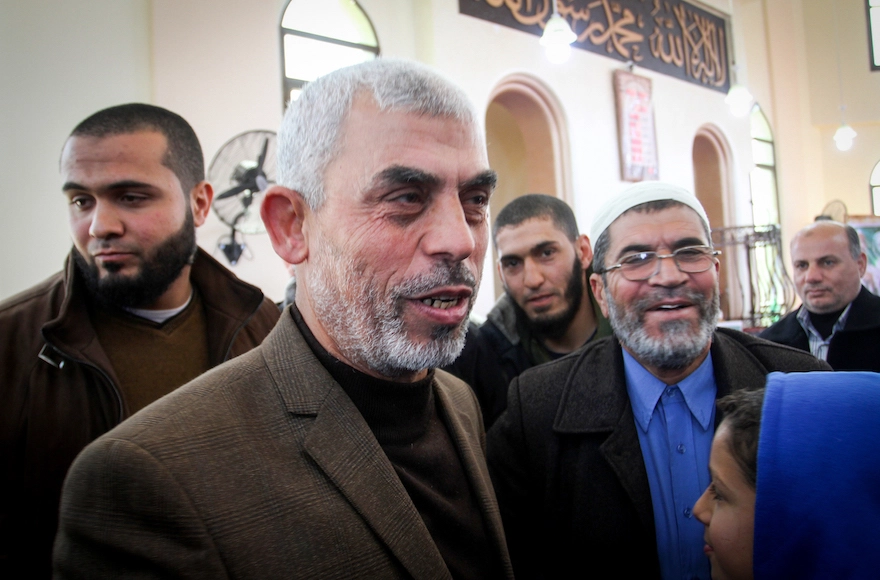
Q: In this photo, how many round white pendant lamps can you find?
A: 3